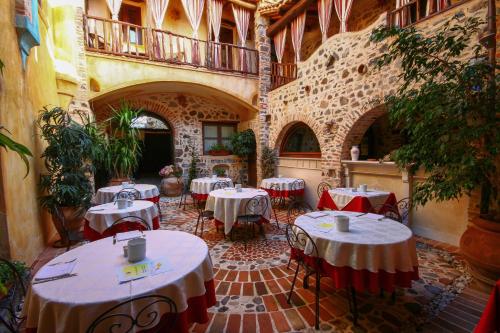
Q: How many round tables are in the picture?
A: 7